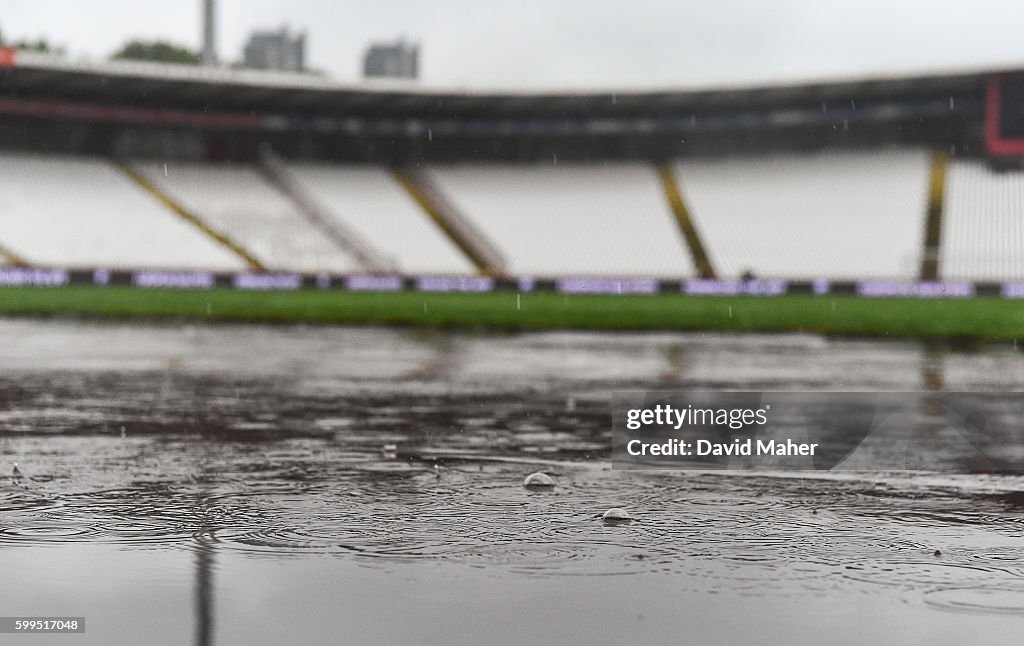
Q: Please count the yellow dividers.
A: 5